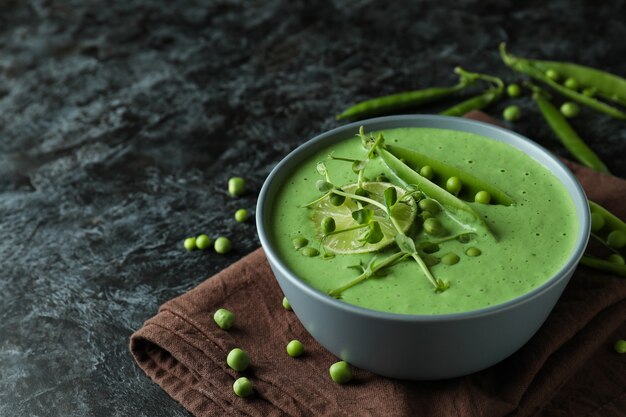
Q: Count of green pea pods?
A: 6